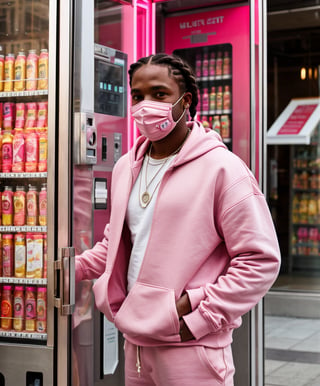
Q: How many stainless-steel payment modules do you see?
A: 1